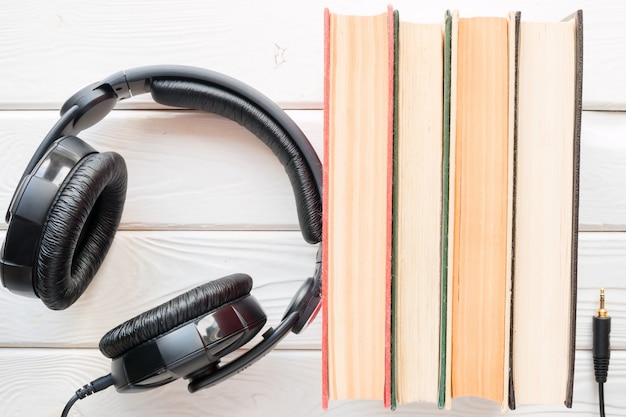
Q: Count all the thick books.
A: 4